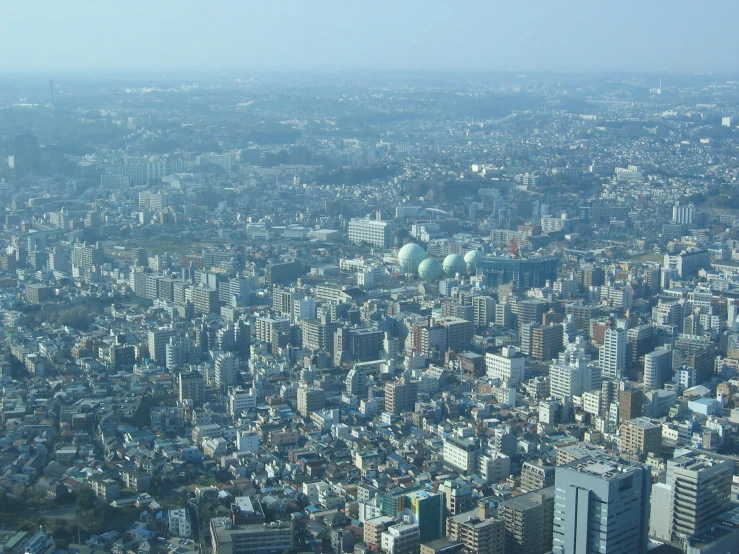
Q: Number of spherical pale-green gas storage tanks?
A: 4